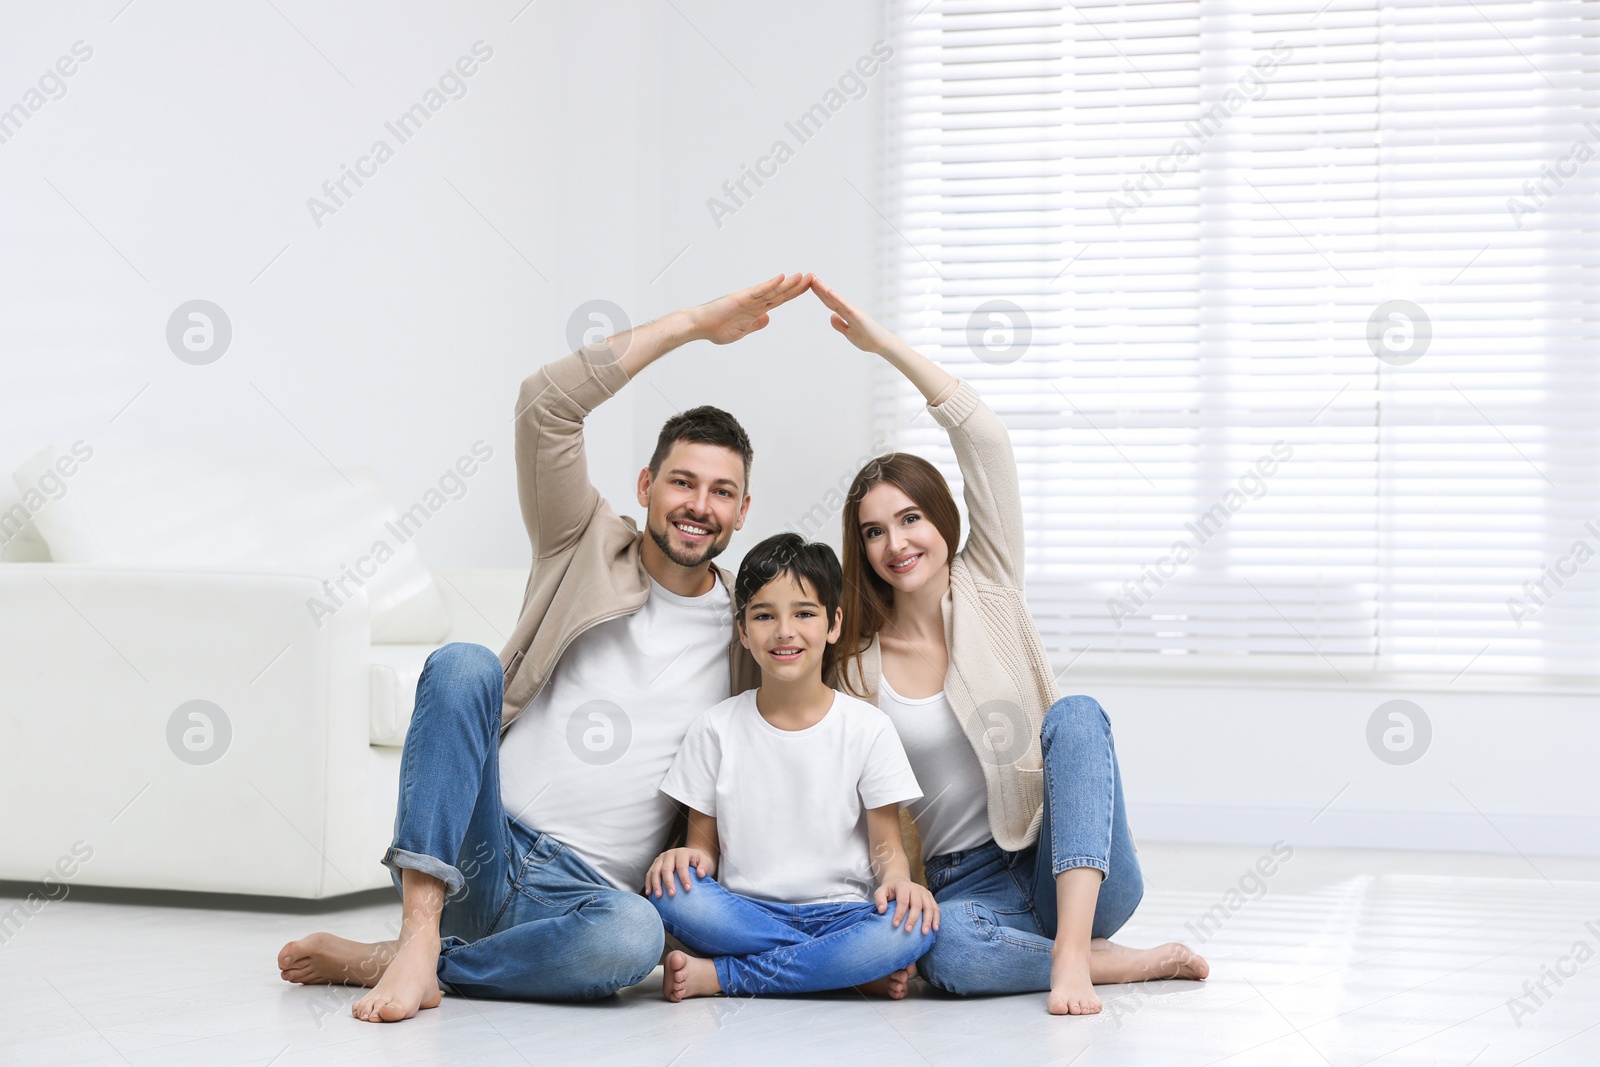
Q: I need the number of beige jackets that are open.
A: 2